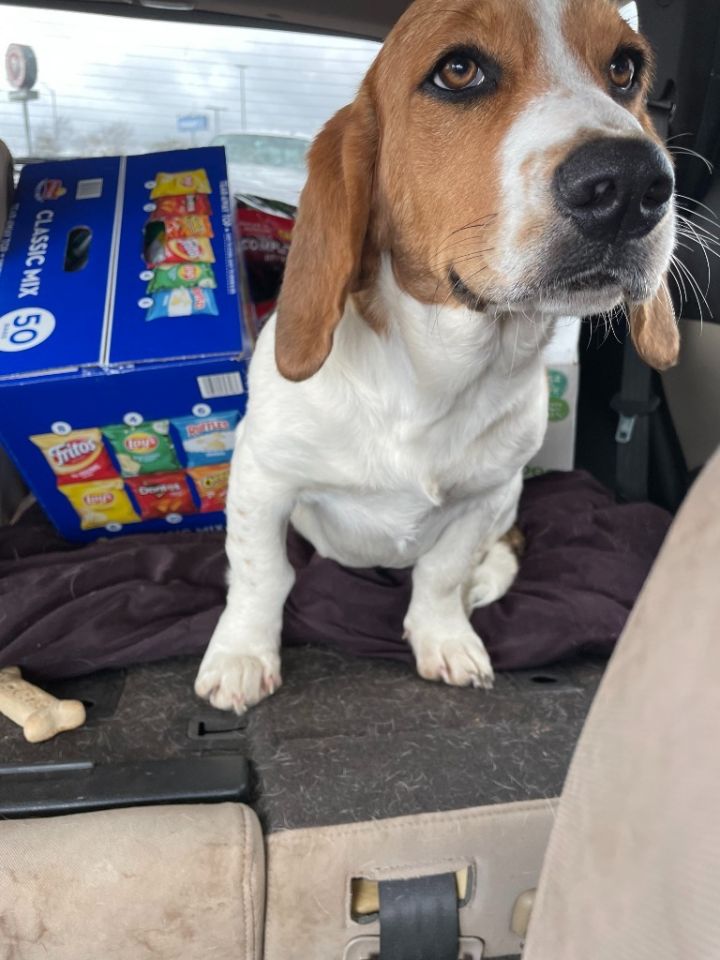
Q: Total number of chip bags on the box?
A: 12